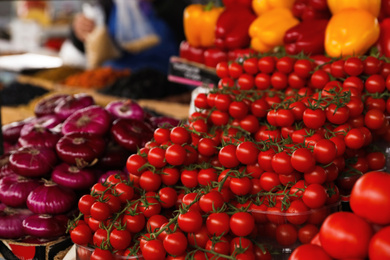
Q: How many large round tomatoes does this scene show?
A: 4